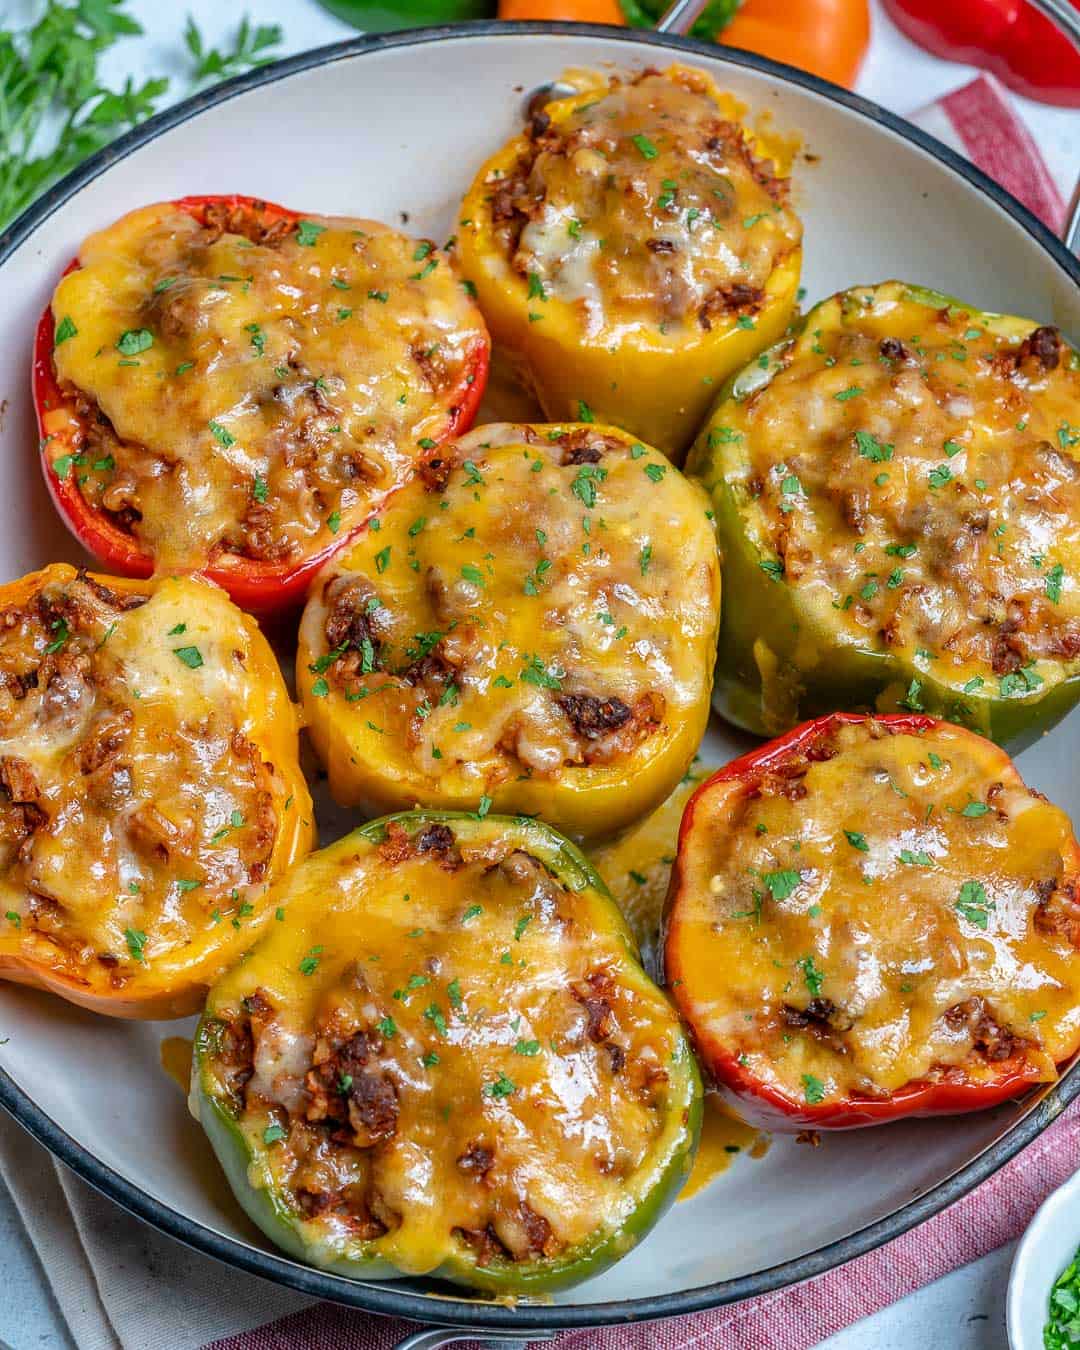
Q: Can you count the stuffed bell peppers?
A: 7